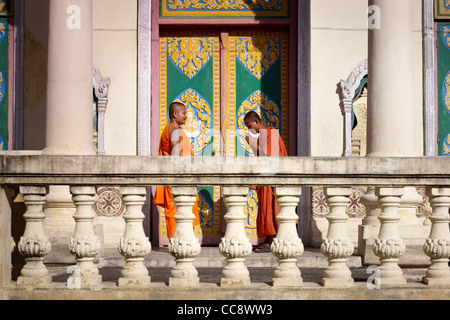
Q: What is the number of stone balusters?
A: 9